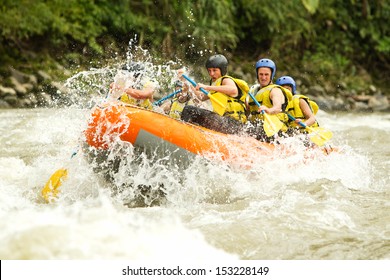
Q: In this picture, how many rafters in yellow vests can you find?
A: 5